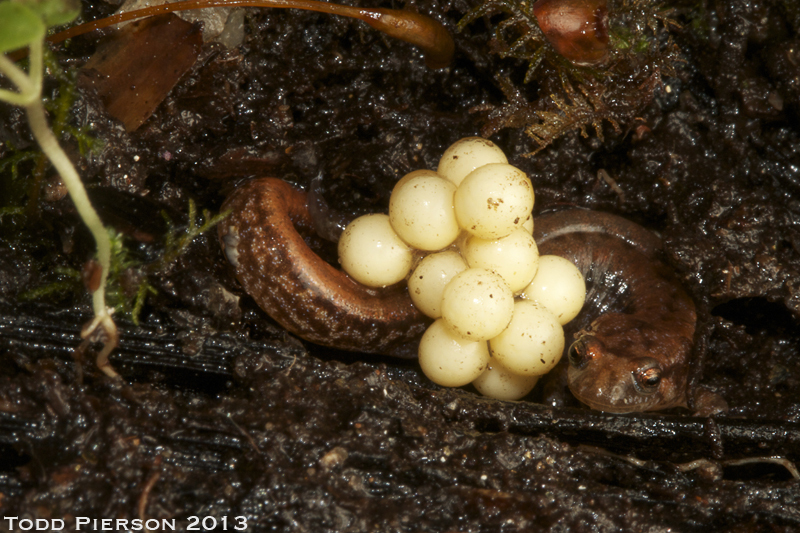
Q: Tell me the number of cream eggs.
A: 12